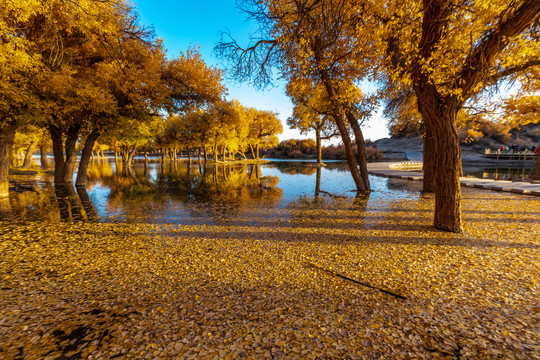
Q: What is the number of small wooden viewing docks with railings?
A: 1